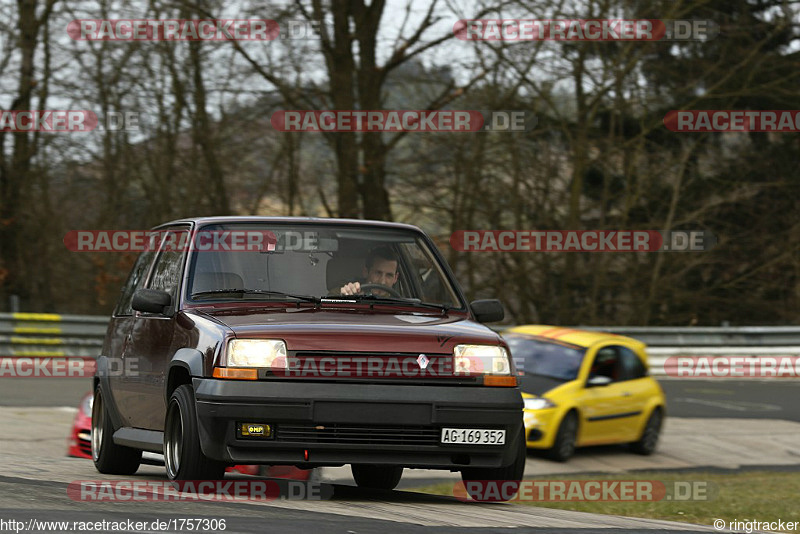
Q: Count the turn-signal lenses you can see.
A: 2